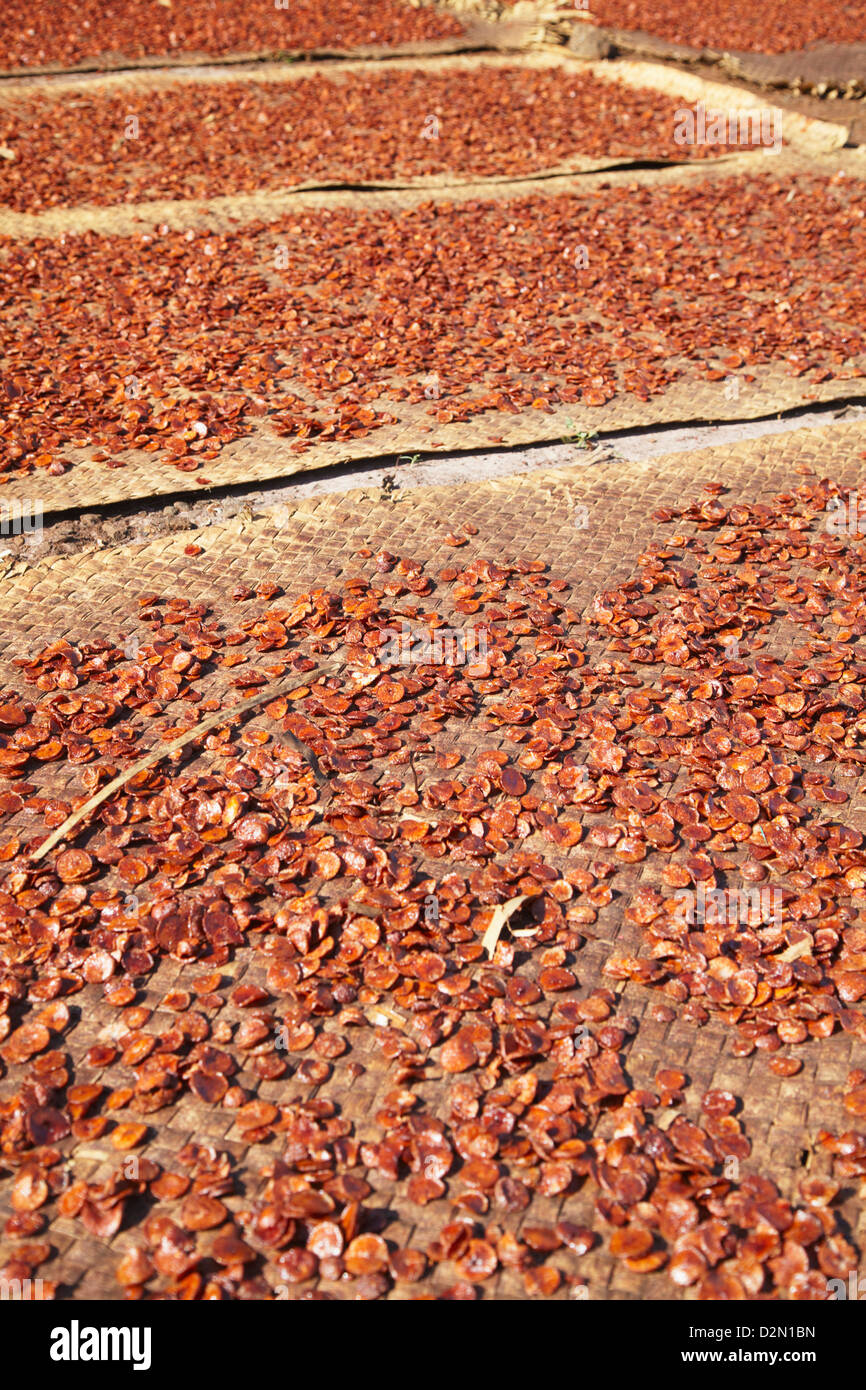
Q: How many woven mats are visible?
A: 5